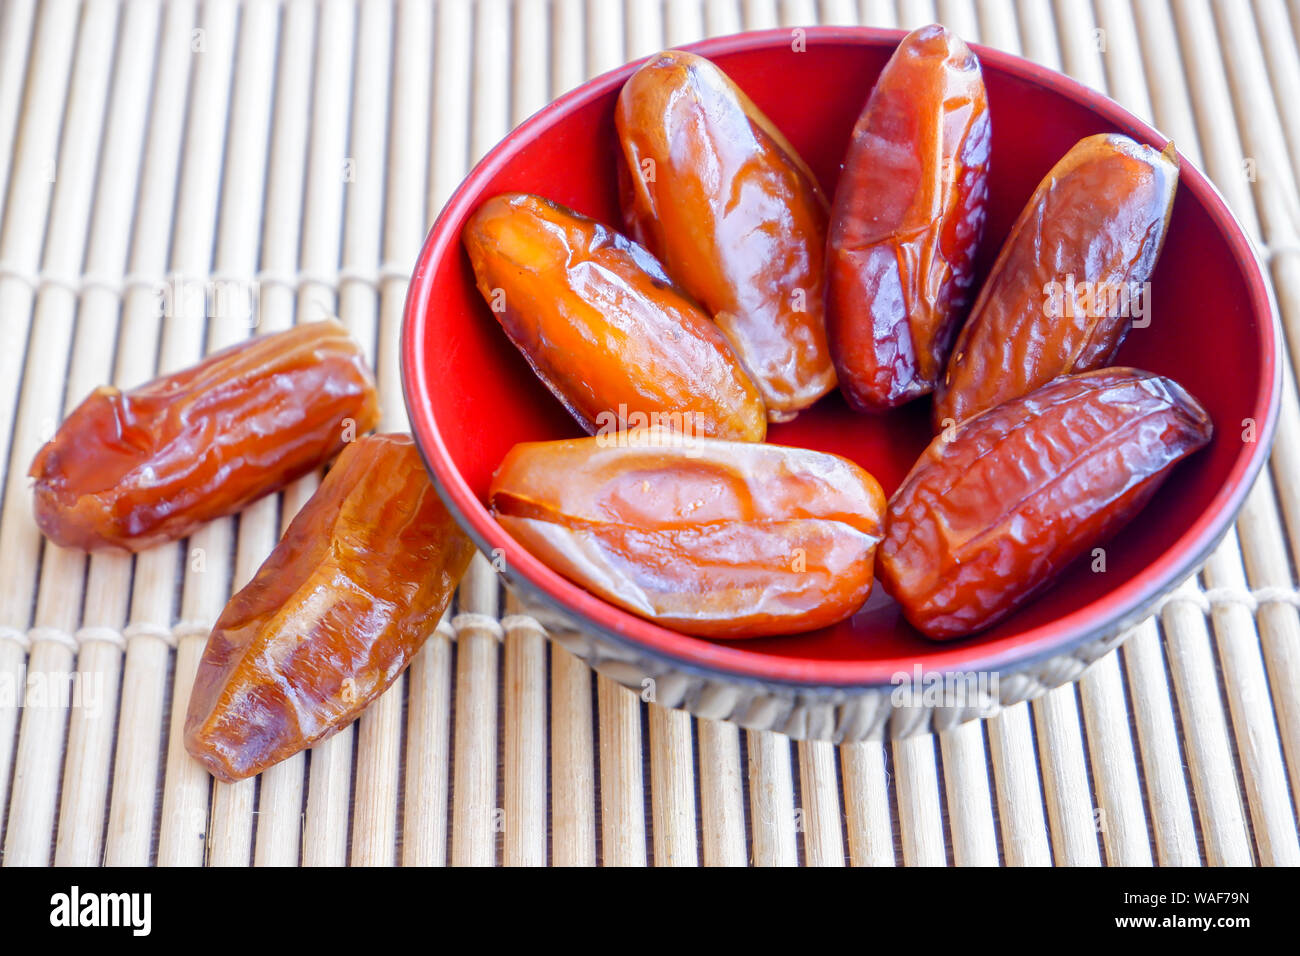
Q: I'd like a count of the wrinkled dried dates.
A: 8